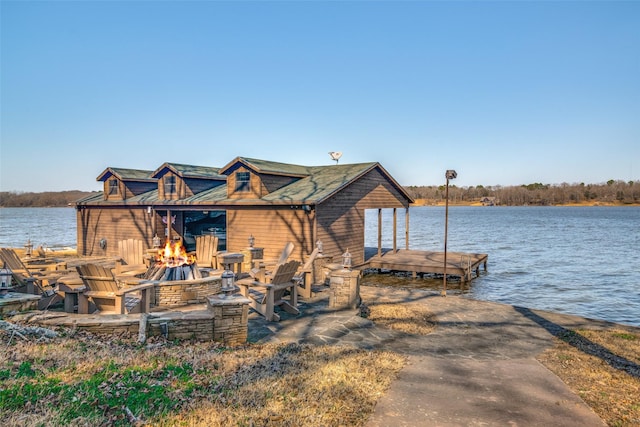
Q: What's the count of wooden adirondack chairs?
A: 7